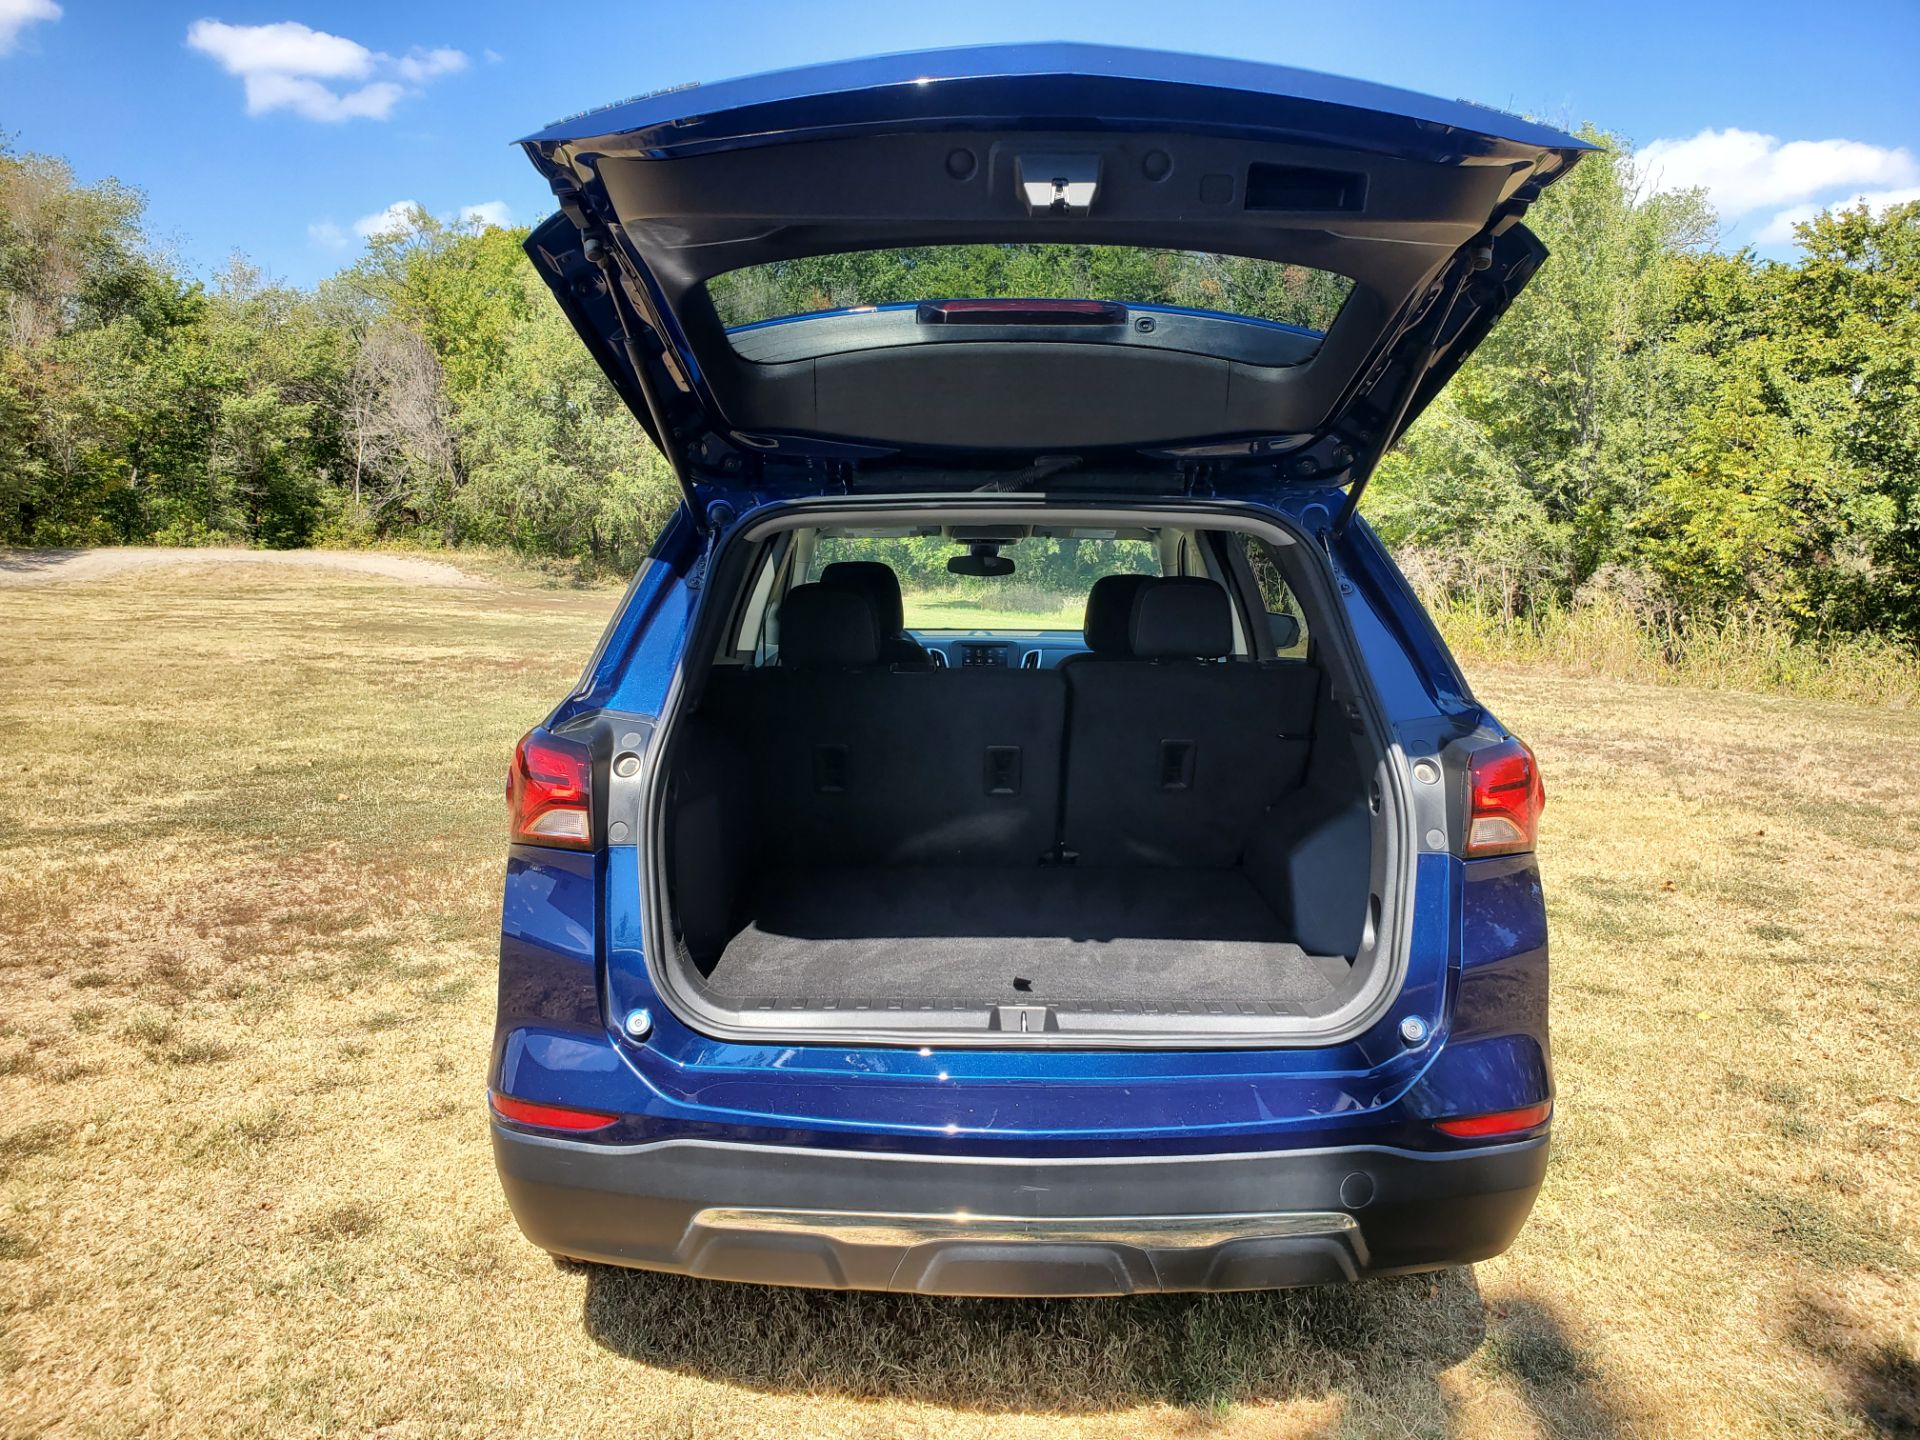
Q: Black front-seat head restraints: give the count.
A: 2